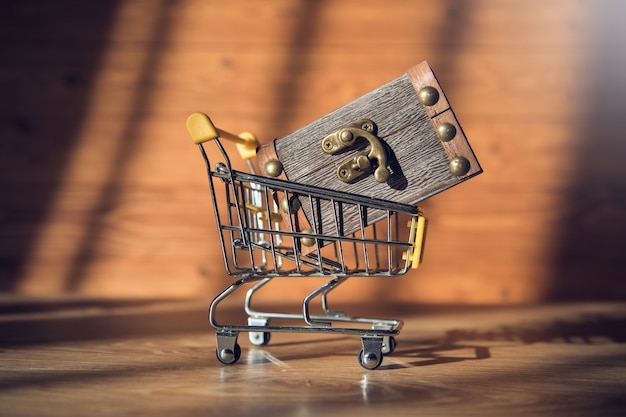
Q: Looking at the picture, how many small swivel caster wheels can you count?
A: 4